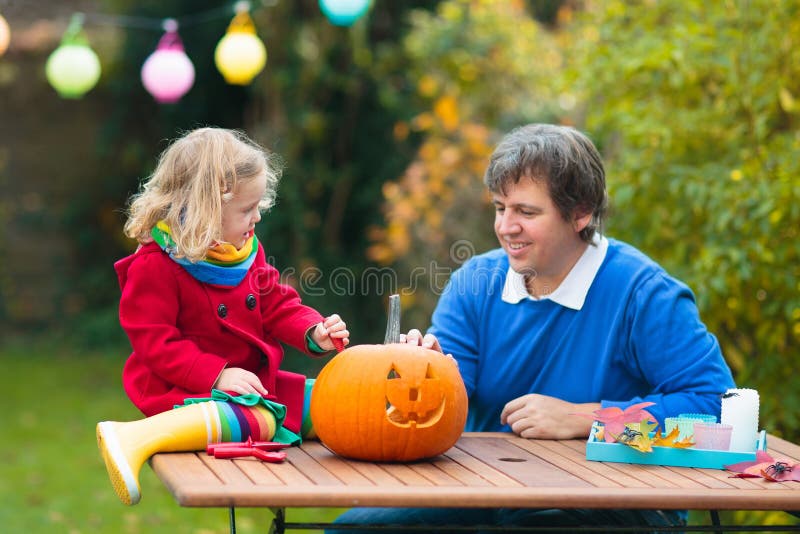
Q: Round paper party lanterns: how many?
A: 5